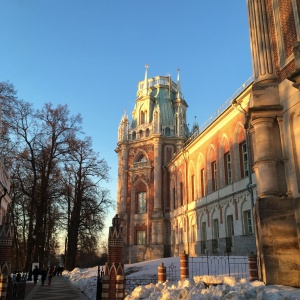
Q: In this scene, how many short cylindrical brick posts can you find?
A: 3